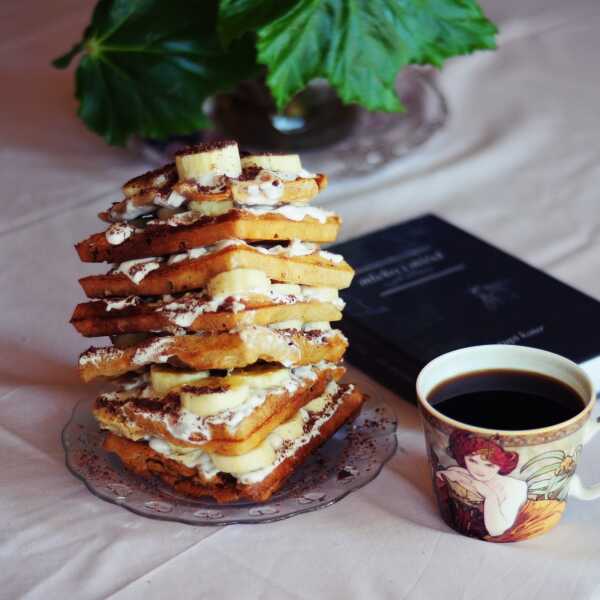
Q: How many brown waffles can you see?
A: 7